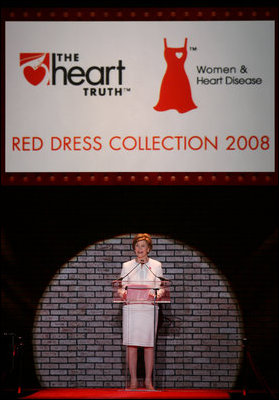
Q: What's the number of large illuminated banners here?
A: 1